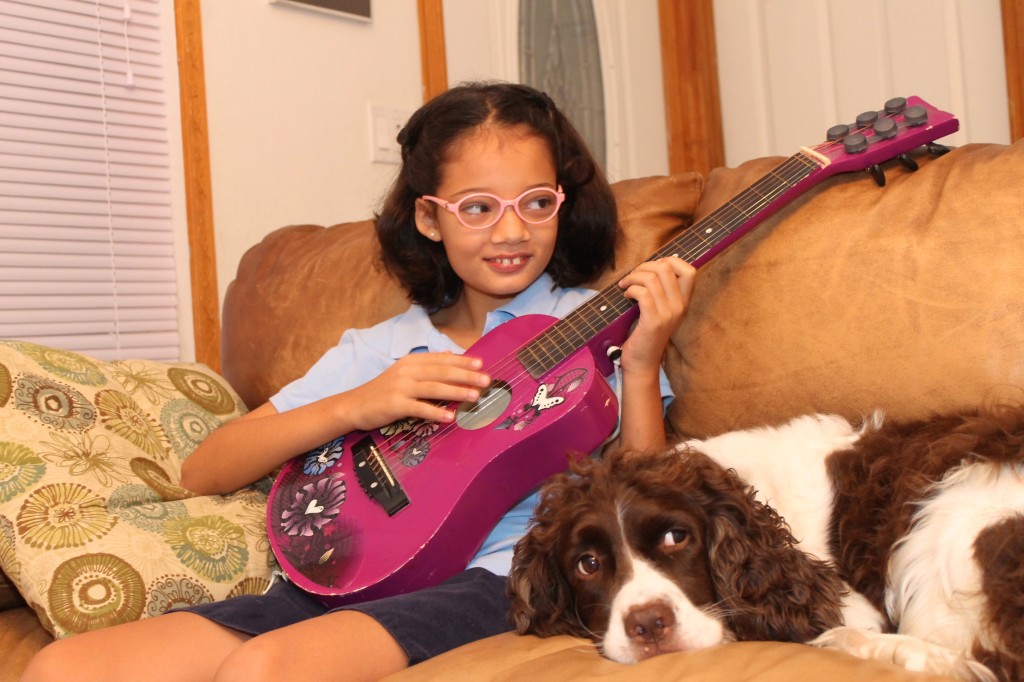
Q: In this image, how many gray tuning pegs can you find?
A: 6